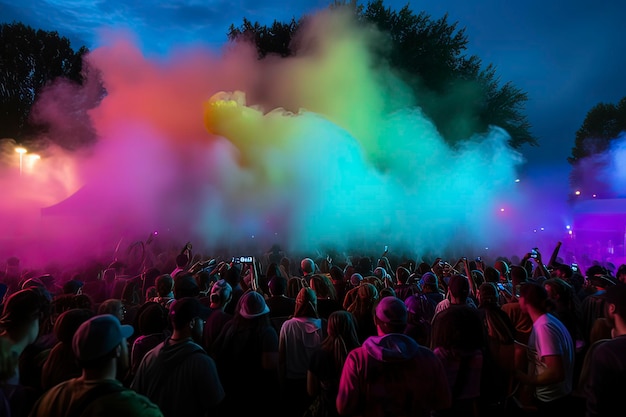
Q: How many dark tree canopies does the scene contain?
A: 3